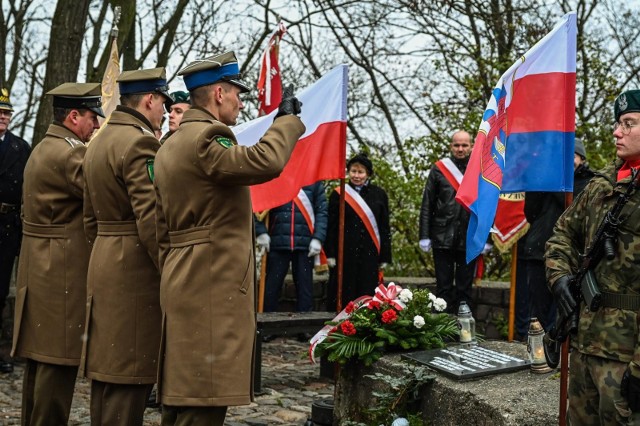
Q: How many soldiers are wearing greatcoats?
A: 3